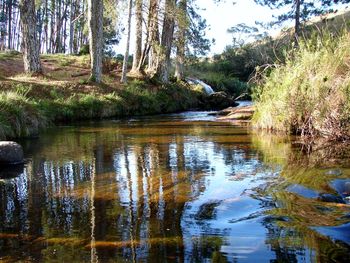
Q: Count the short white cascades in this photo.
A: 1